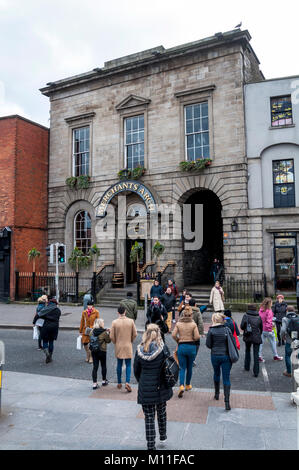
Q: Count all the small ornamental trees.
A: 5